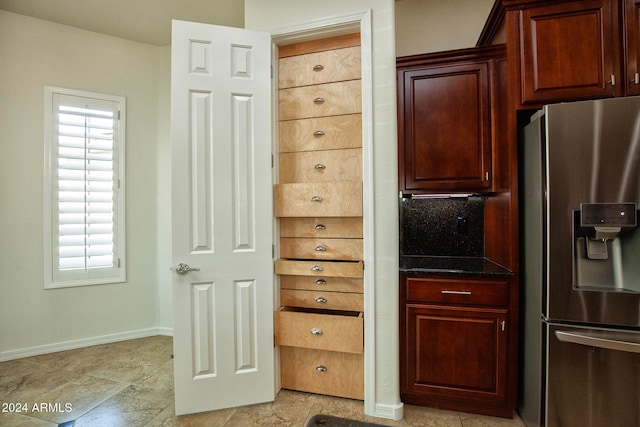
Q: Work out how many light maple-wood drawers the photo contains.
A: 12